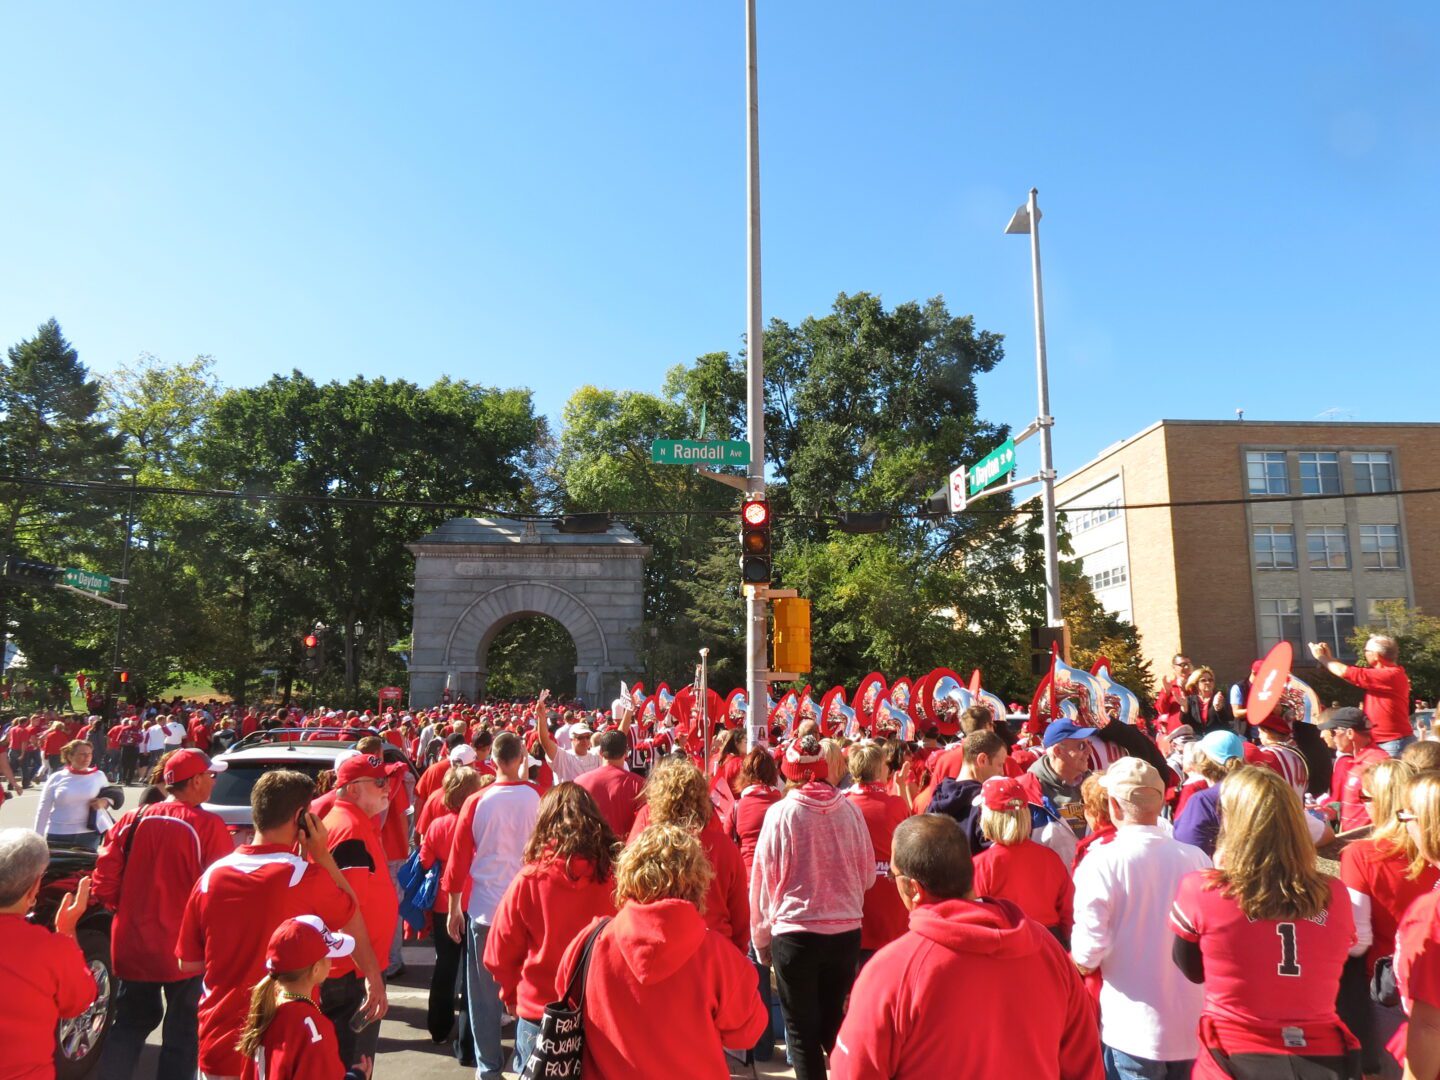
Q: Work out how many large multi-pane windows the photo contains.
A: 9